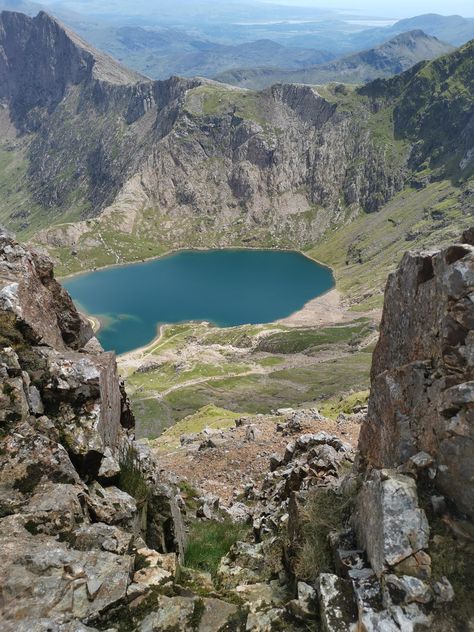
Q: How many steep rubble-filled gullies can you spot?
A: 1